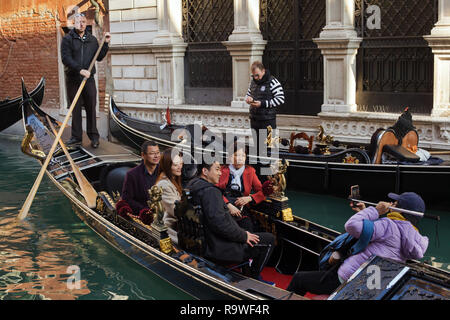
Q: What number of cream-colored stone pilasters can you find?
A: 4